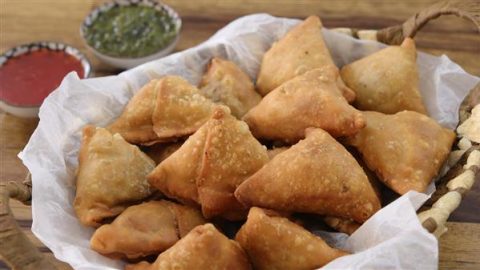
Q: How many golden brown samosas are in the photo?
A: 12